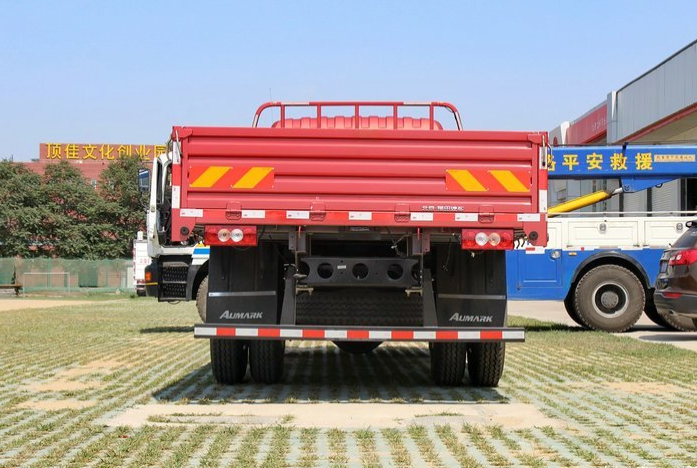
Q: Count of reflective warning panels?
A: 2